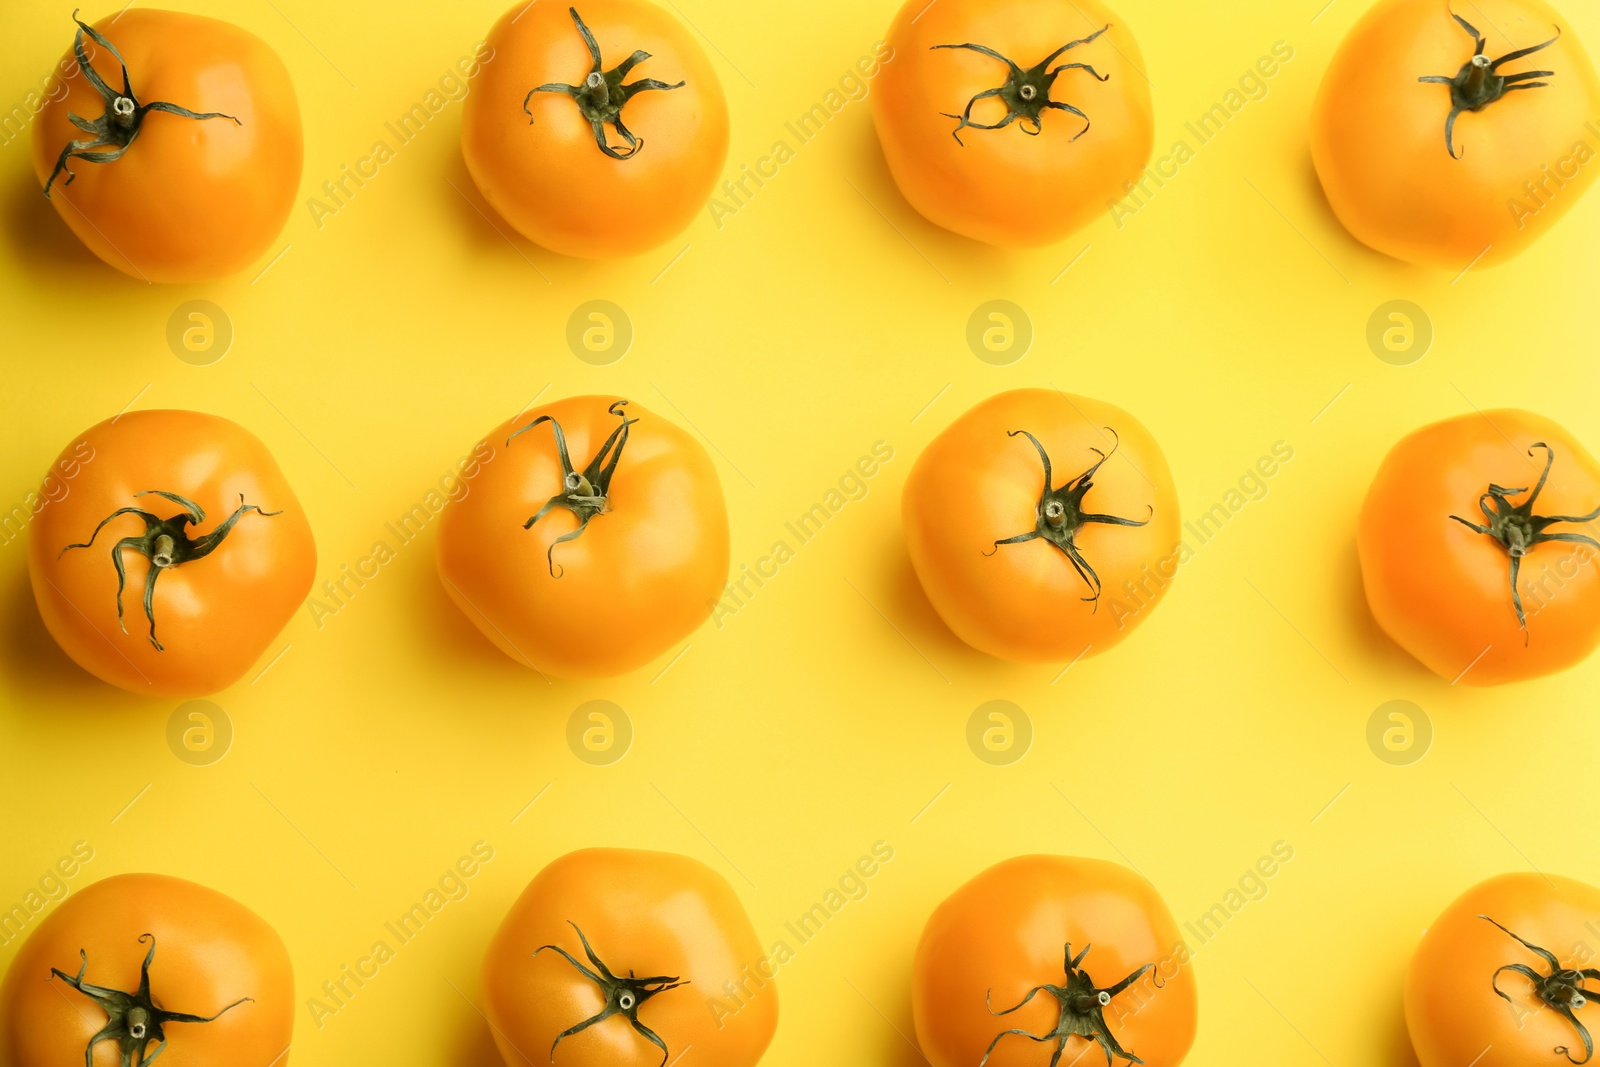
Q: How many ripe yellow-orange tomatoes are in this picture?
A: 12